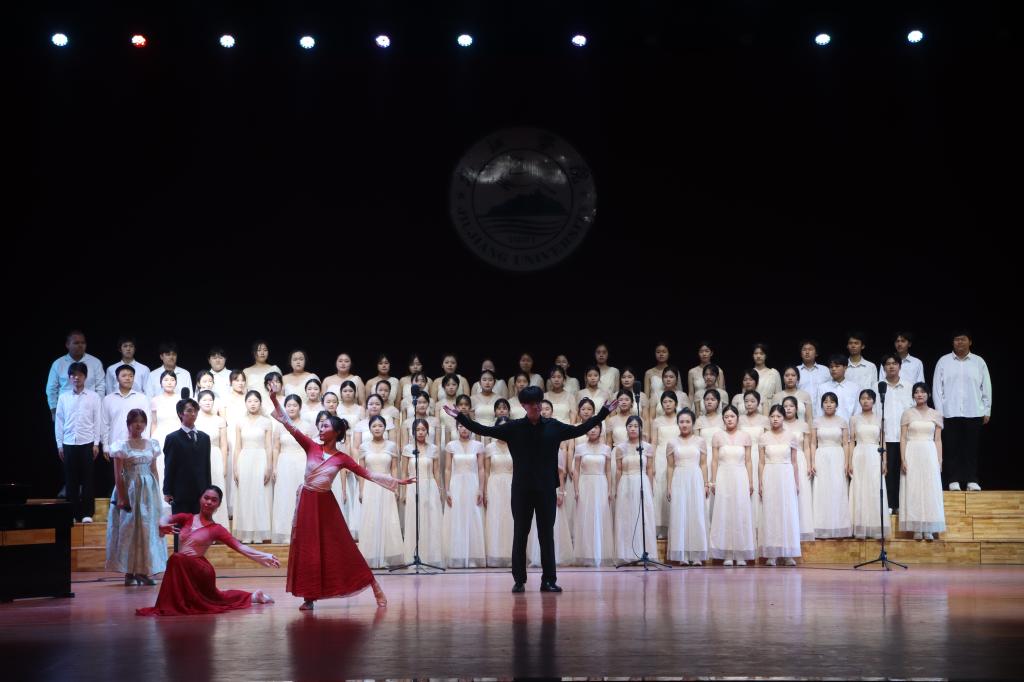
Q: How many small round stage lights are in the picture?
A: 9